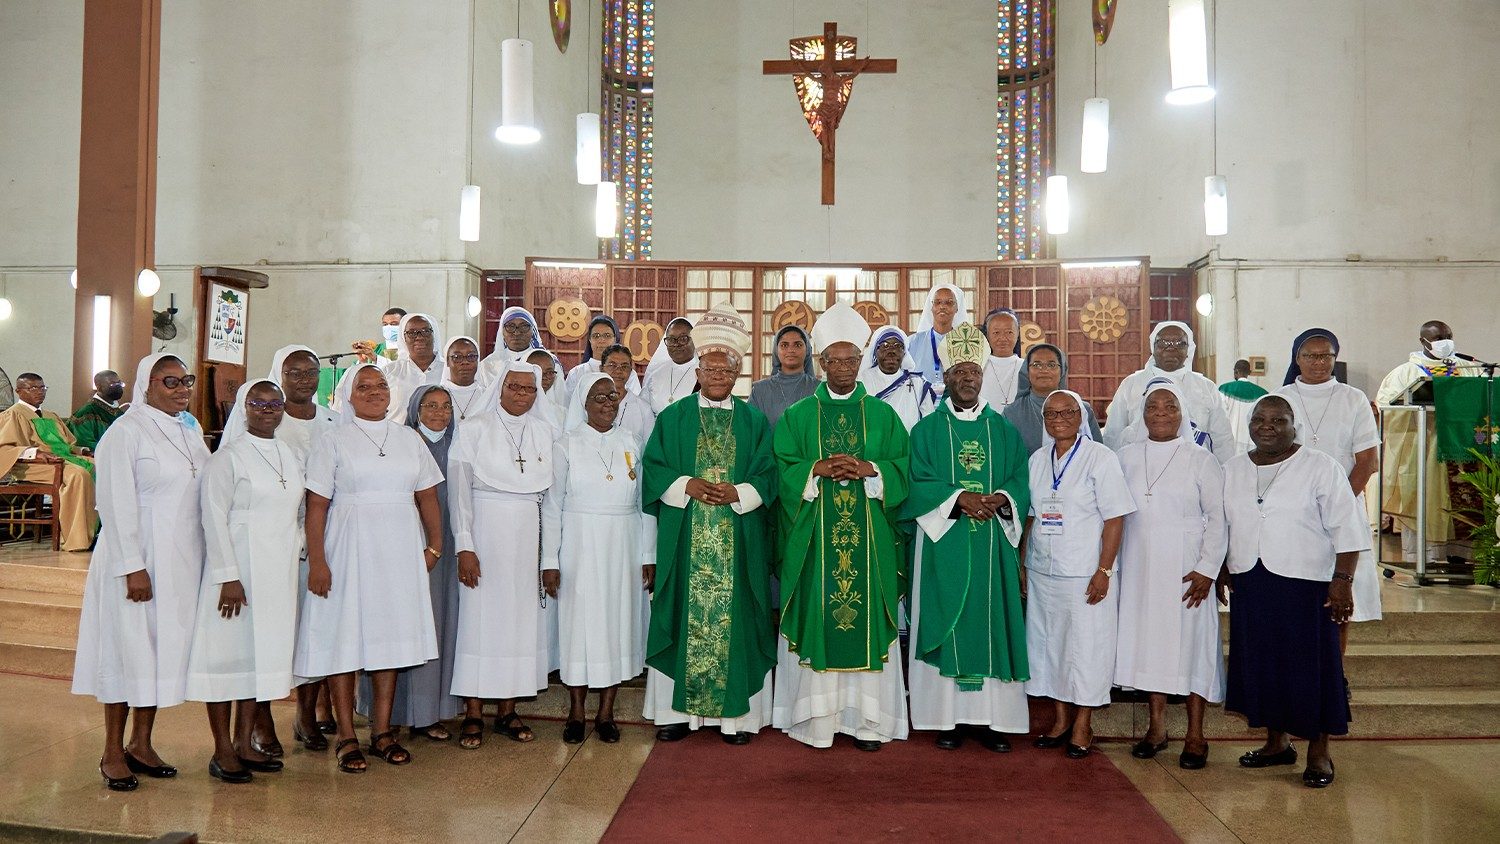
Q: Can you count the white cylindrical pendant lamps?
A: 8